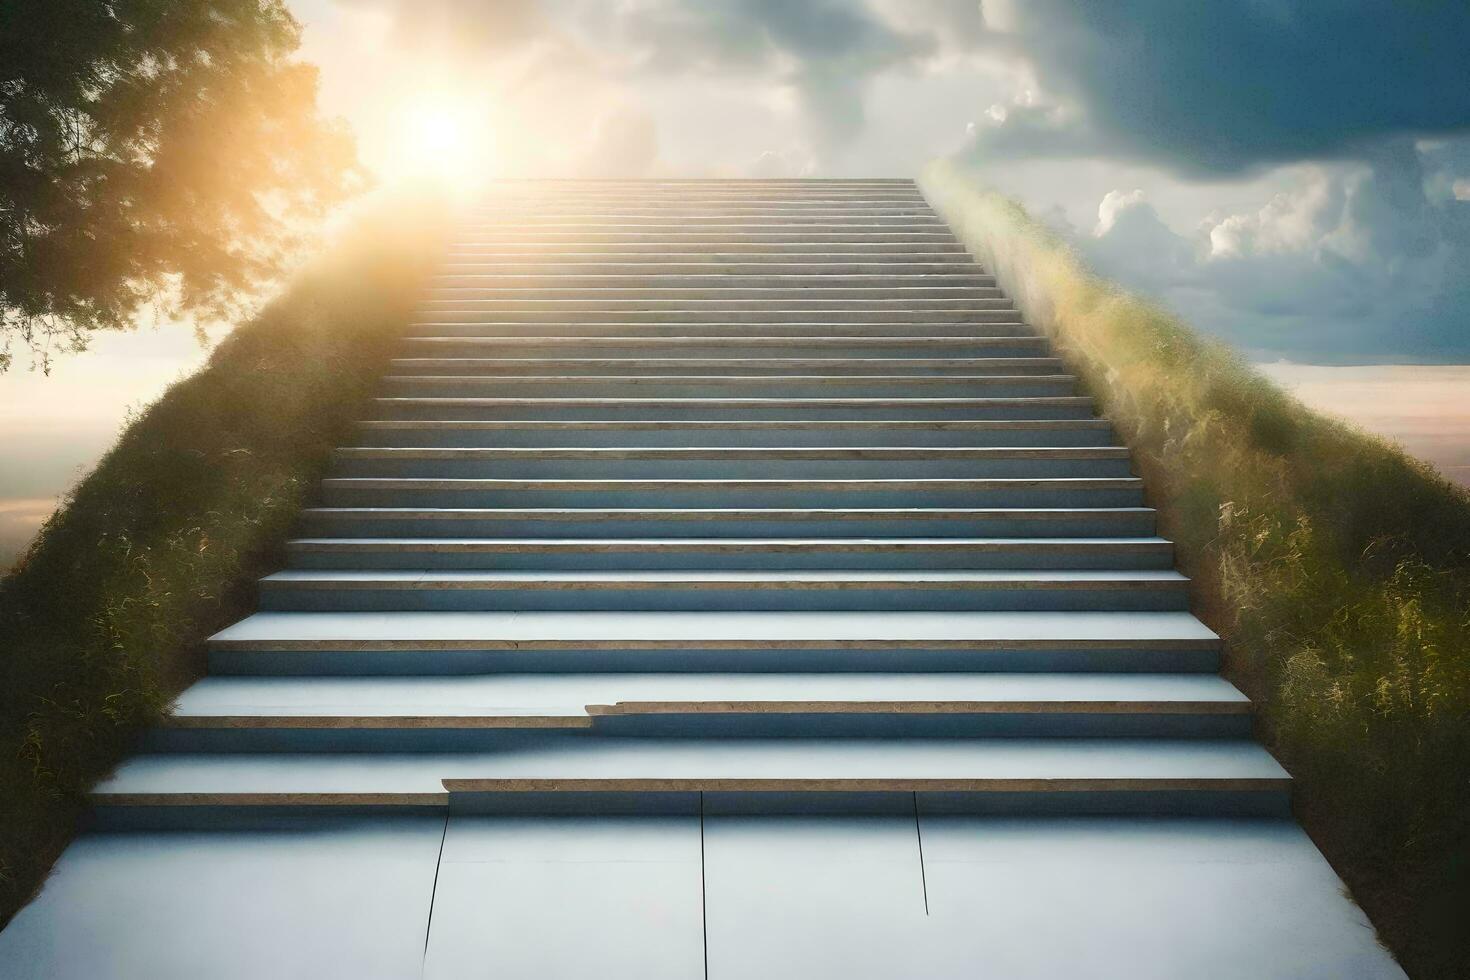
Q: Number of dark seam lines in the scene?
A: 3